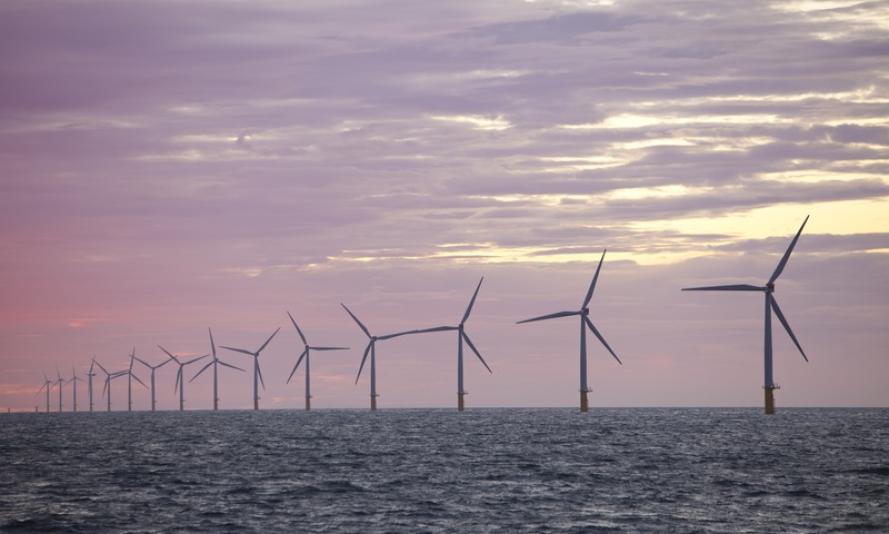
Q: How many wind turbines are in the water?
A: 15